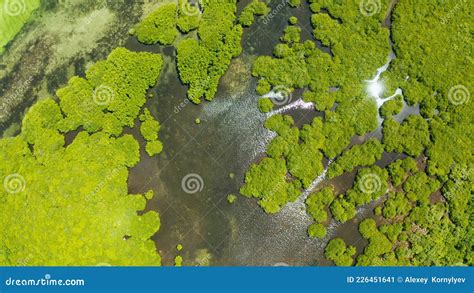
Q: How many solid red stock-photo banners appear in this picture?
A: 0